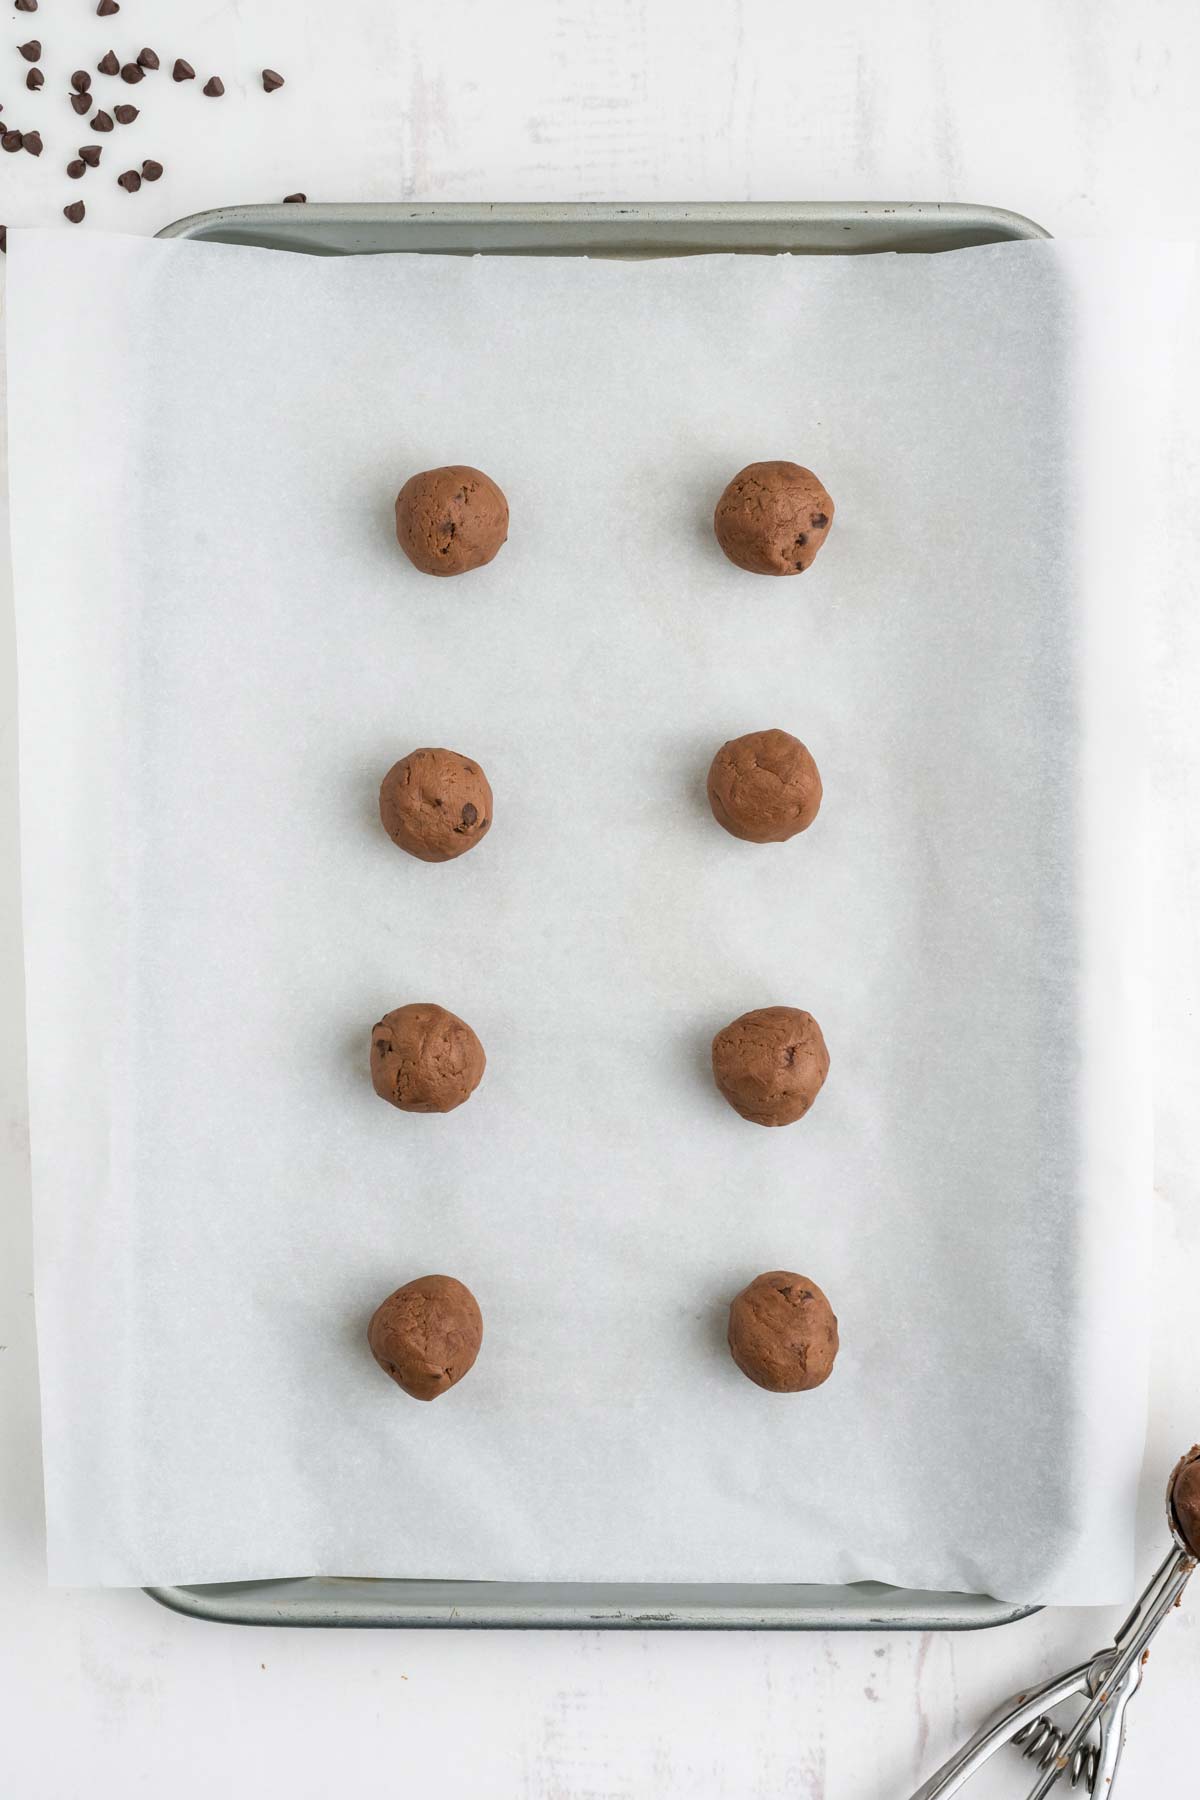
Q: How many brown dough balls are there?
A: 8